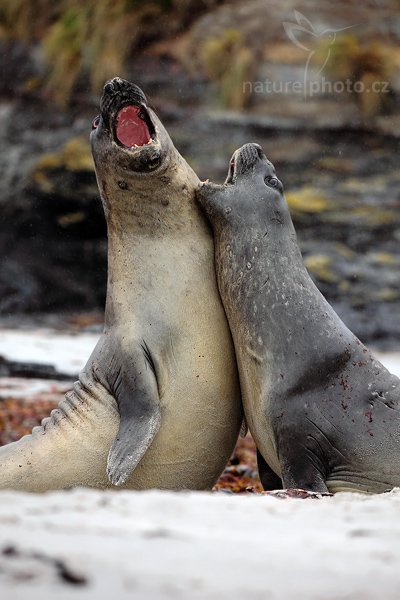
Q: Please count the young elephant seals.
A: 2